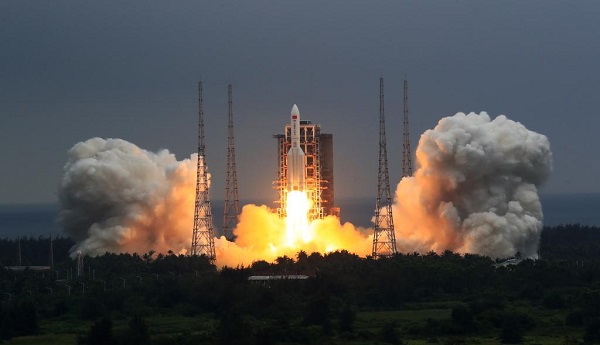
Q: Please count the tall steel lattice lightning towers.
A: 4